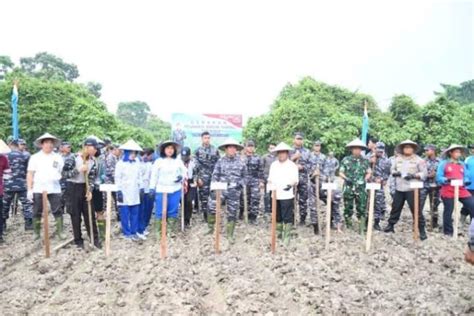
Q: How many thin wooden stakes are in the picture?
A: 9